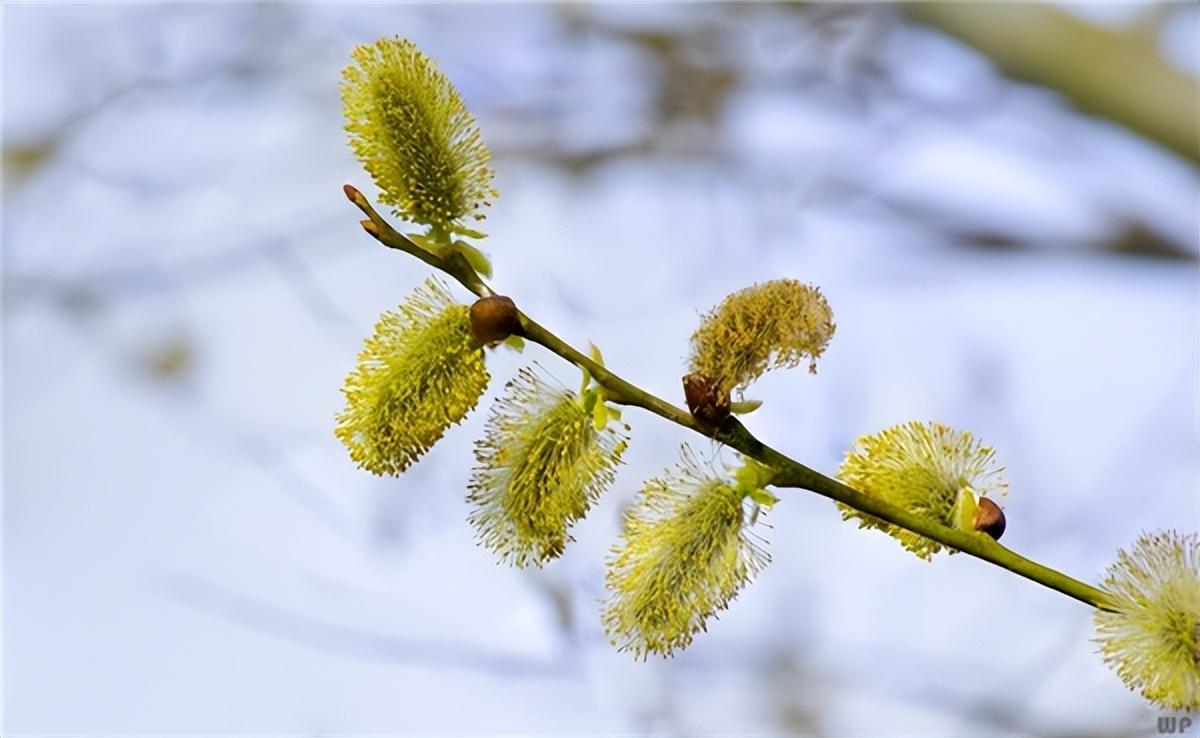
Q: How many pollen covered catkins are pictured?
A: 7